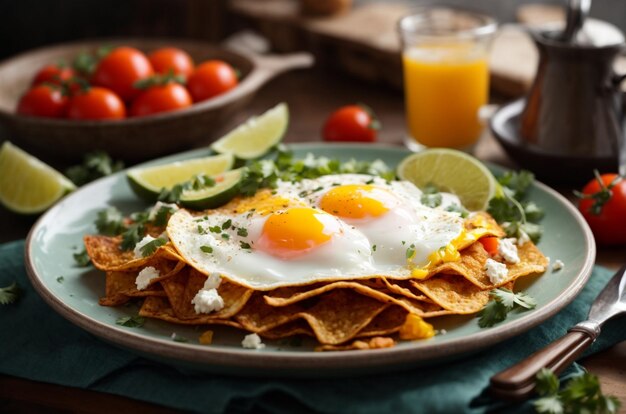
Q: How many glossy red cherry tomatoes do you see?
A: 9